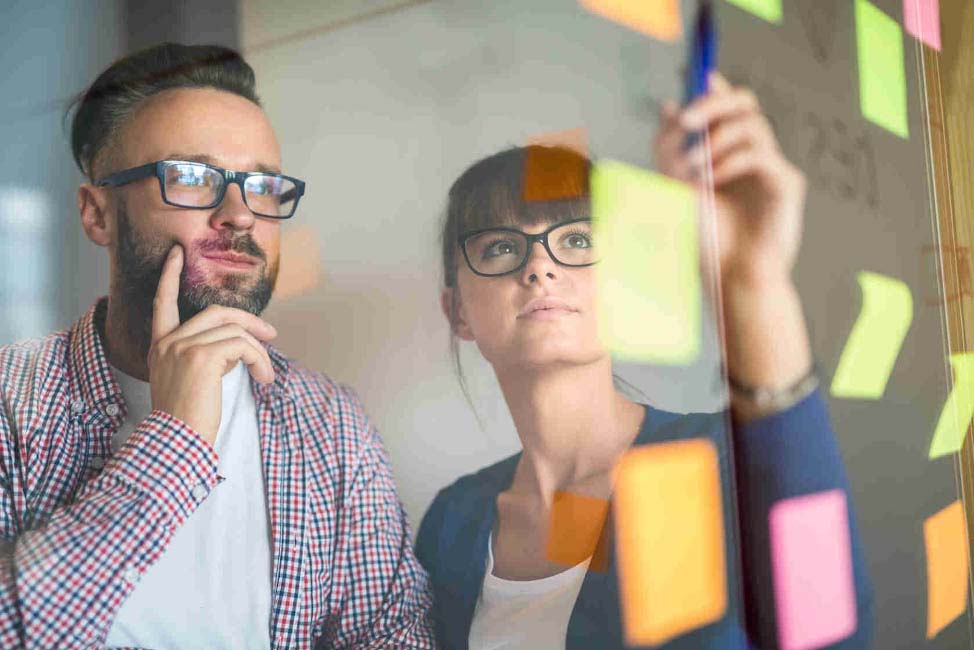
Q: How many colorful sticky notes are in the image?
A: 12